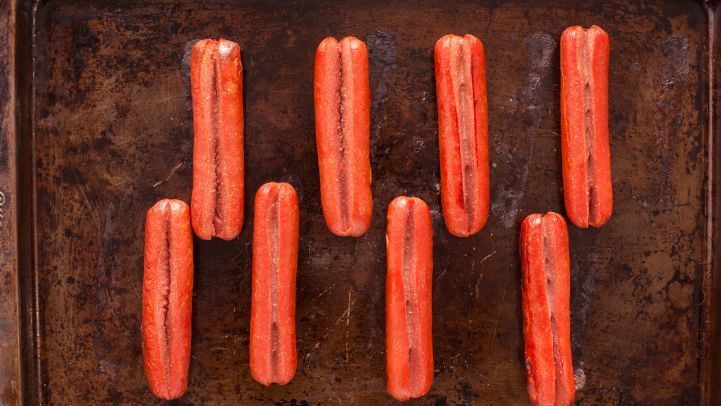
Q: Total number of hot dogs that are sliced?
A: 8